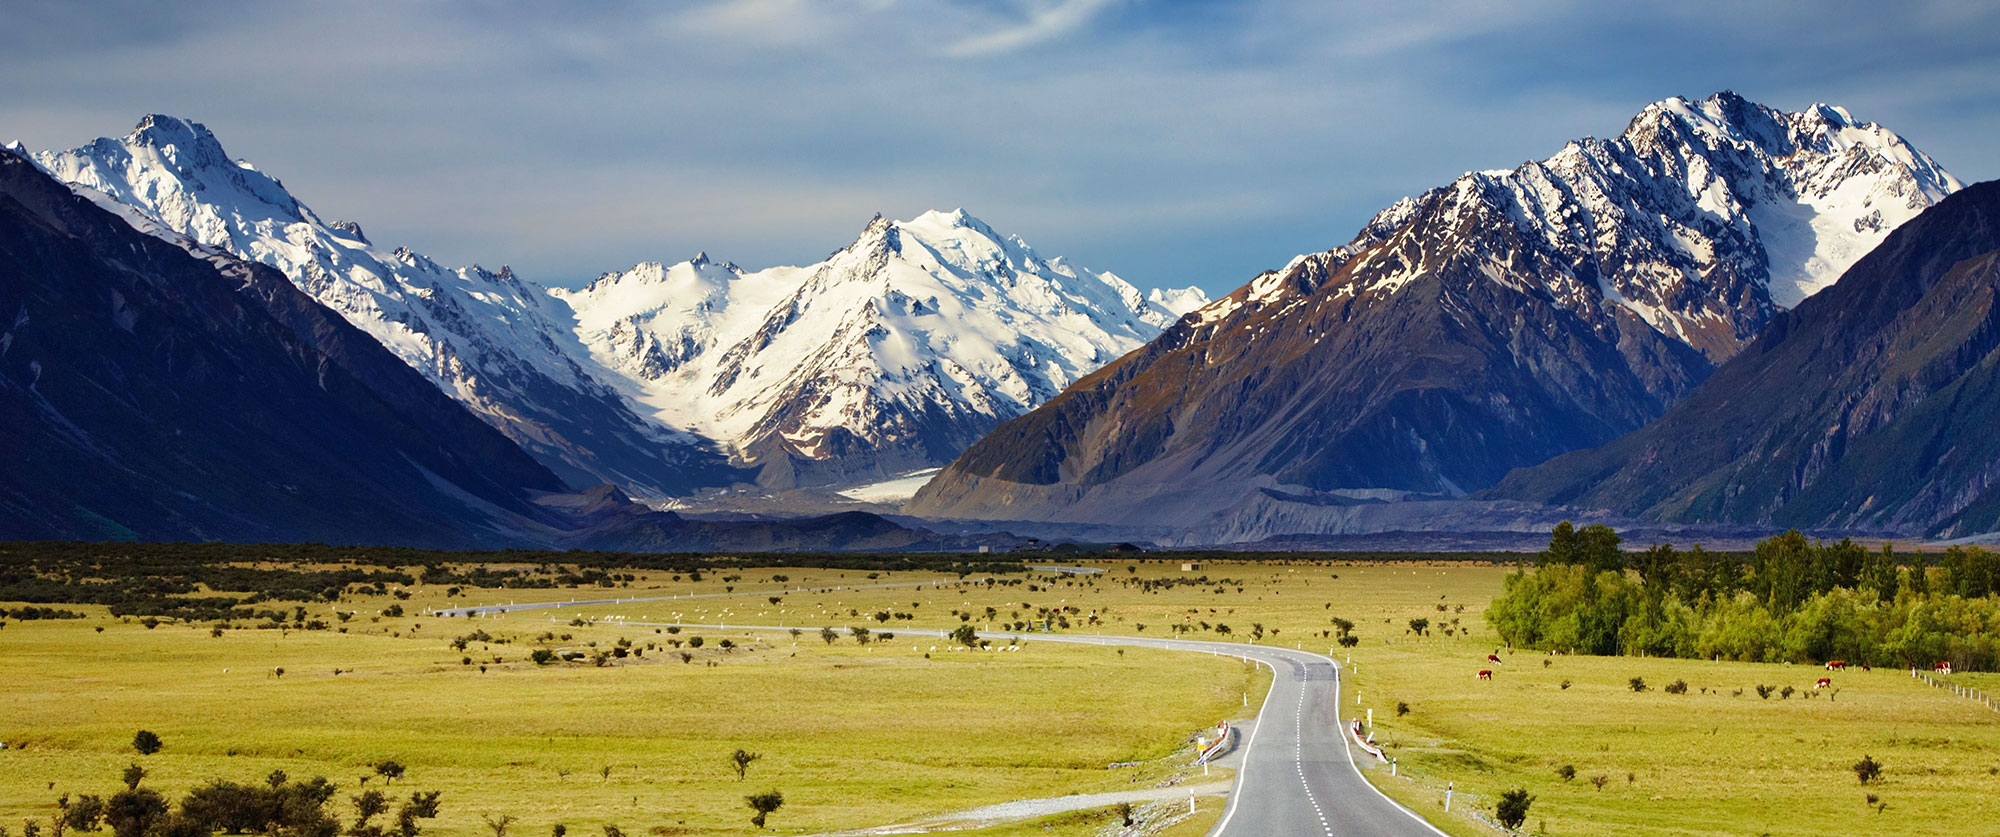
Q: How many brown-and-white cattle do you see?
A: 6